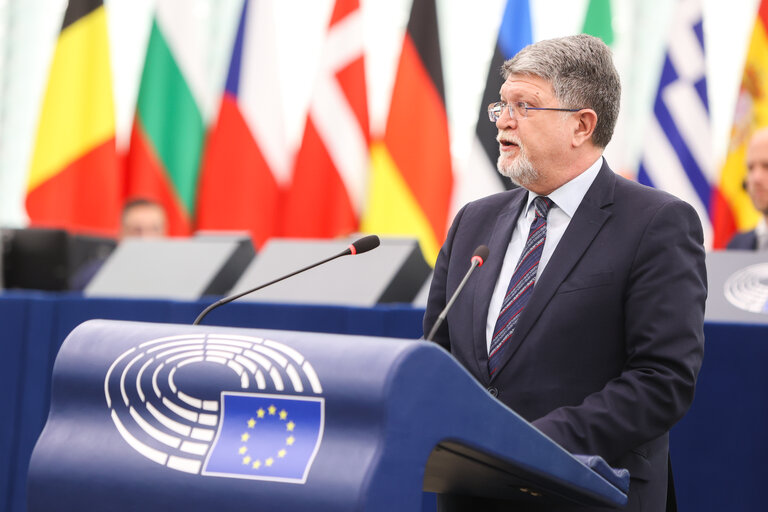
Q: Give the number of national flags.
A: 9